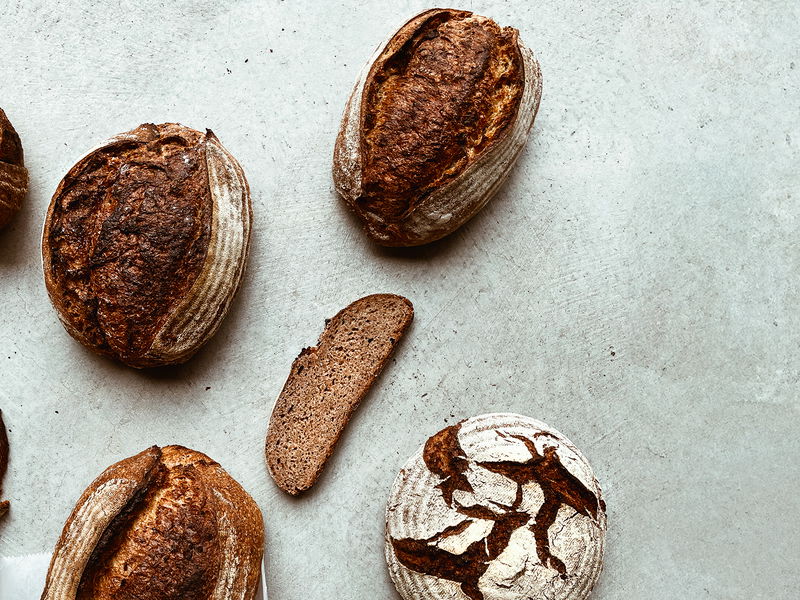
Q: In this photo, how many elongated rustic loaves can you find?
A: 3